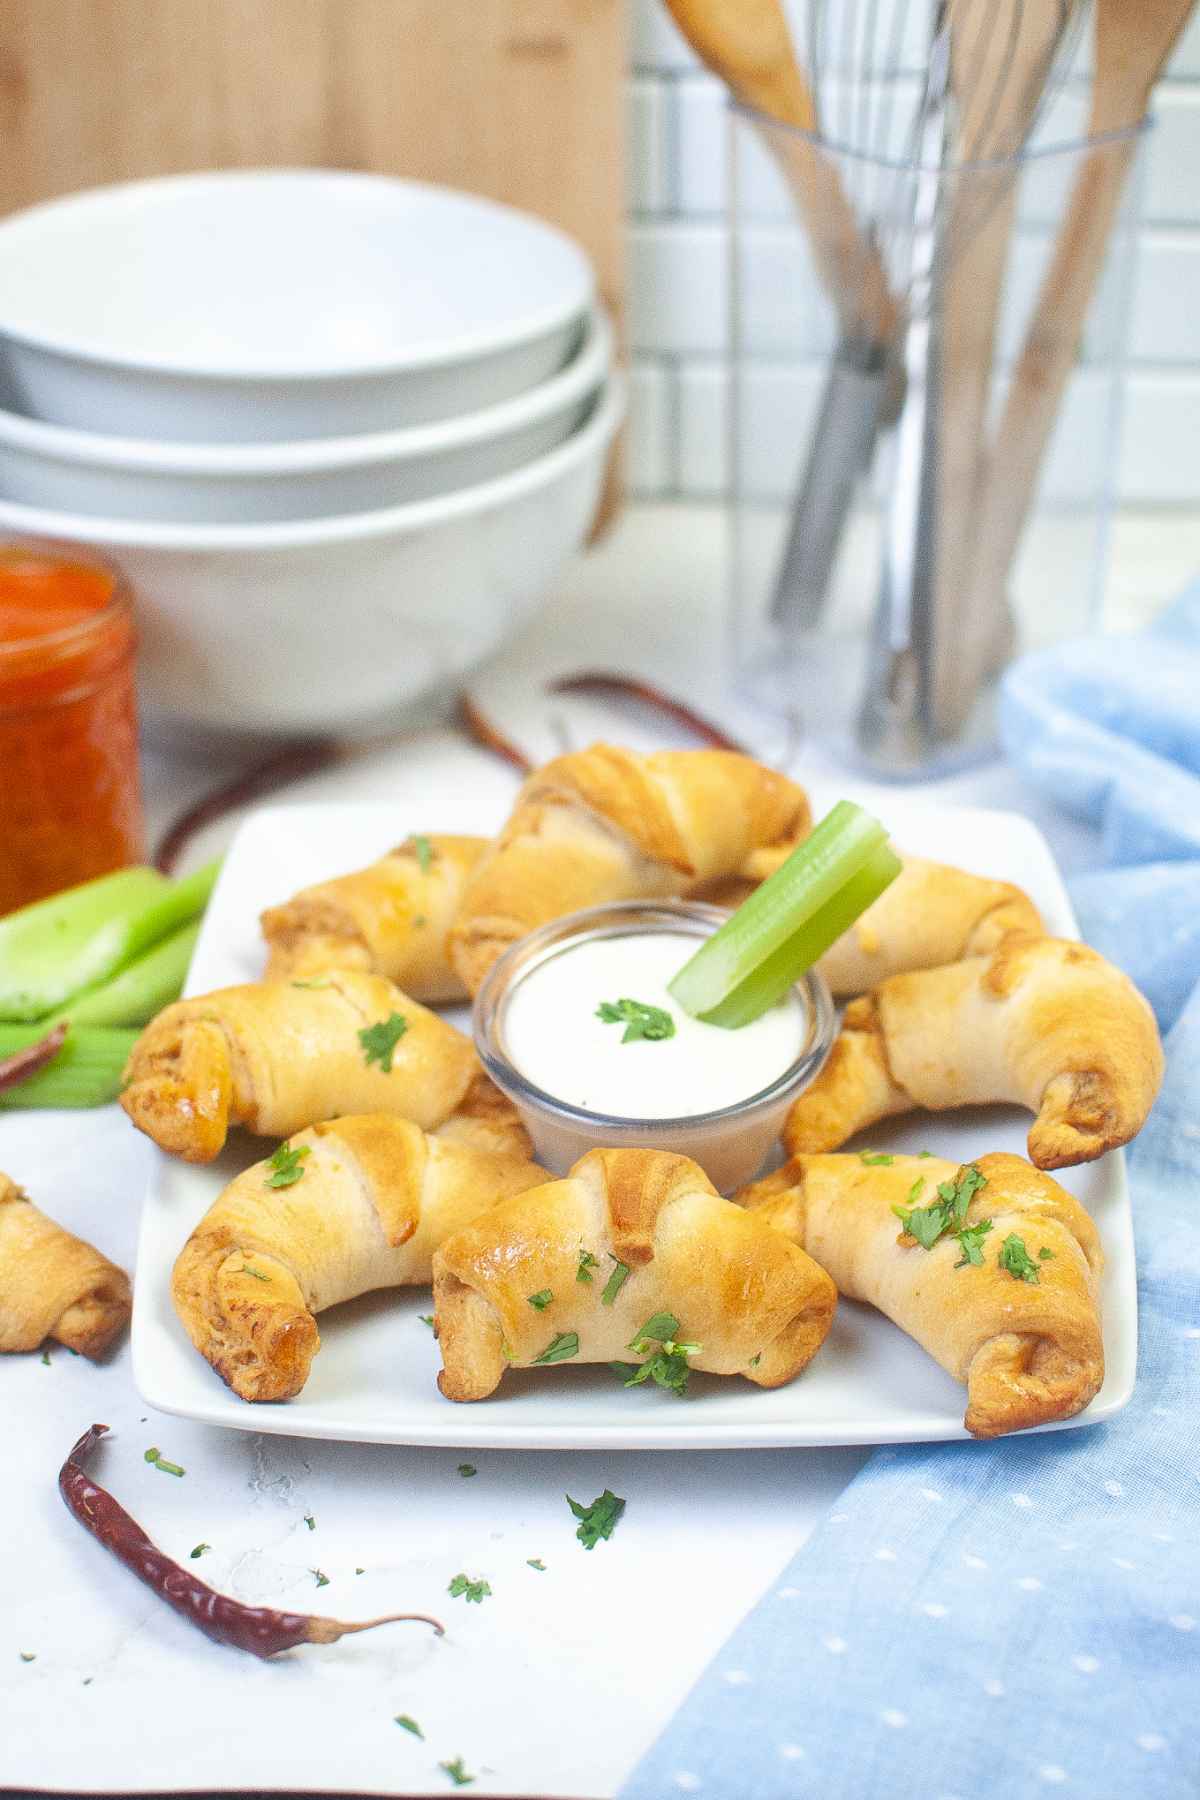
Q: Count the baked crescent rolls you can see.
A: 9